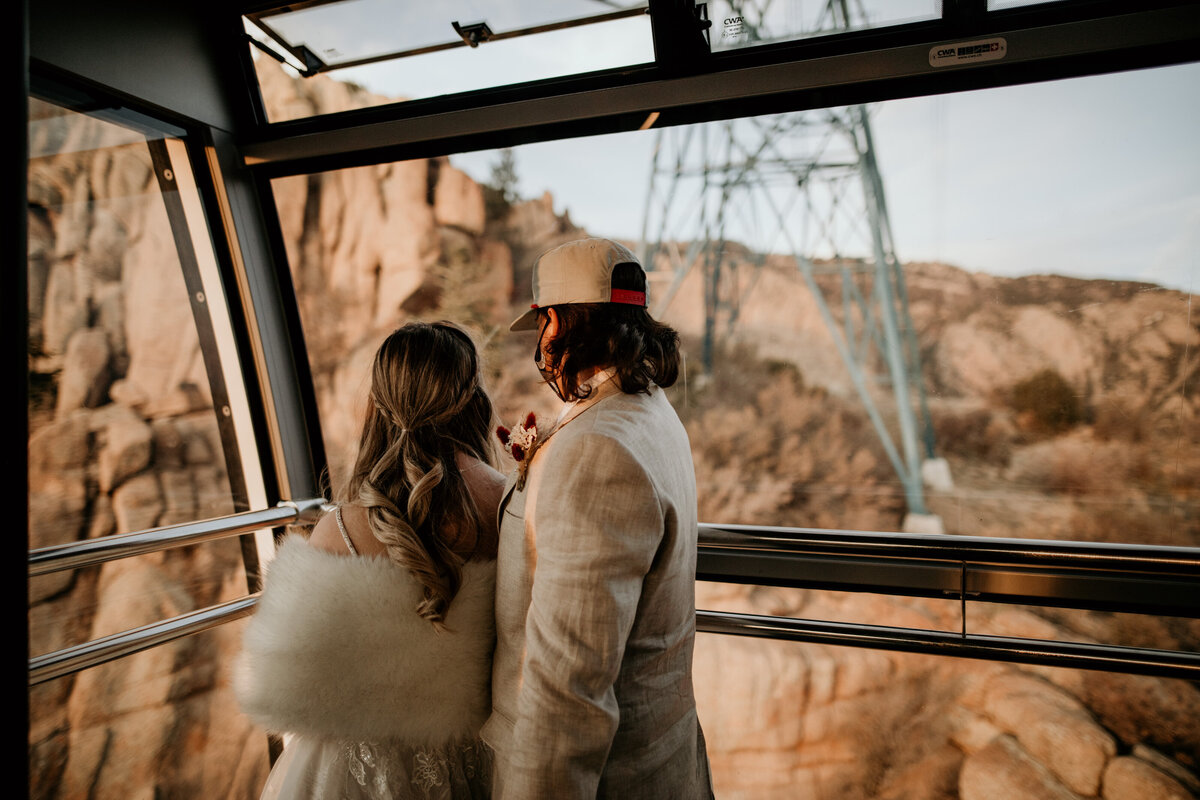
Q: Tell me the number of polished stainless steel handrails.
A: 4